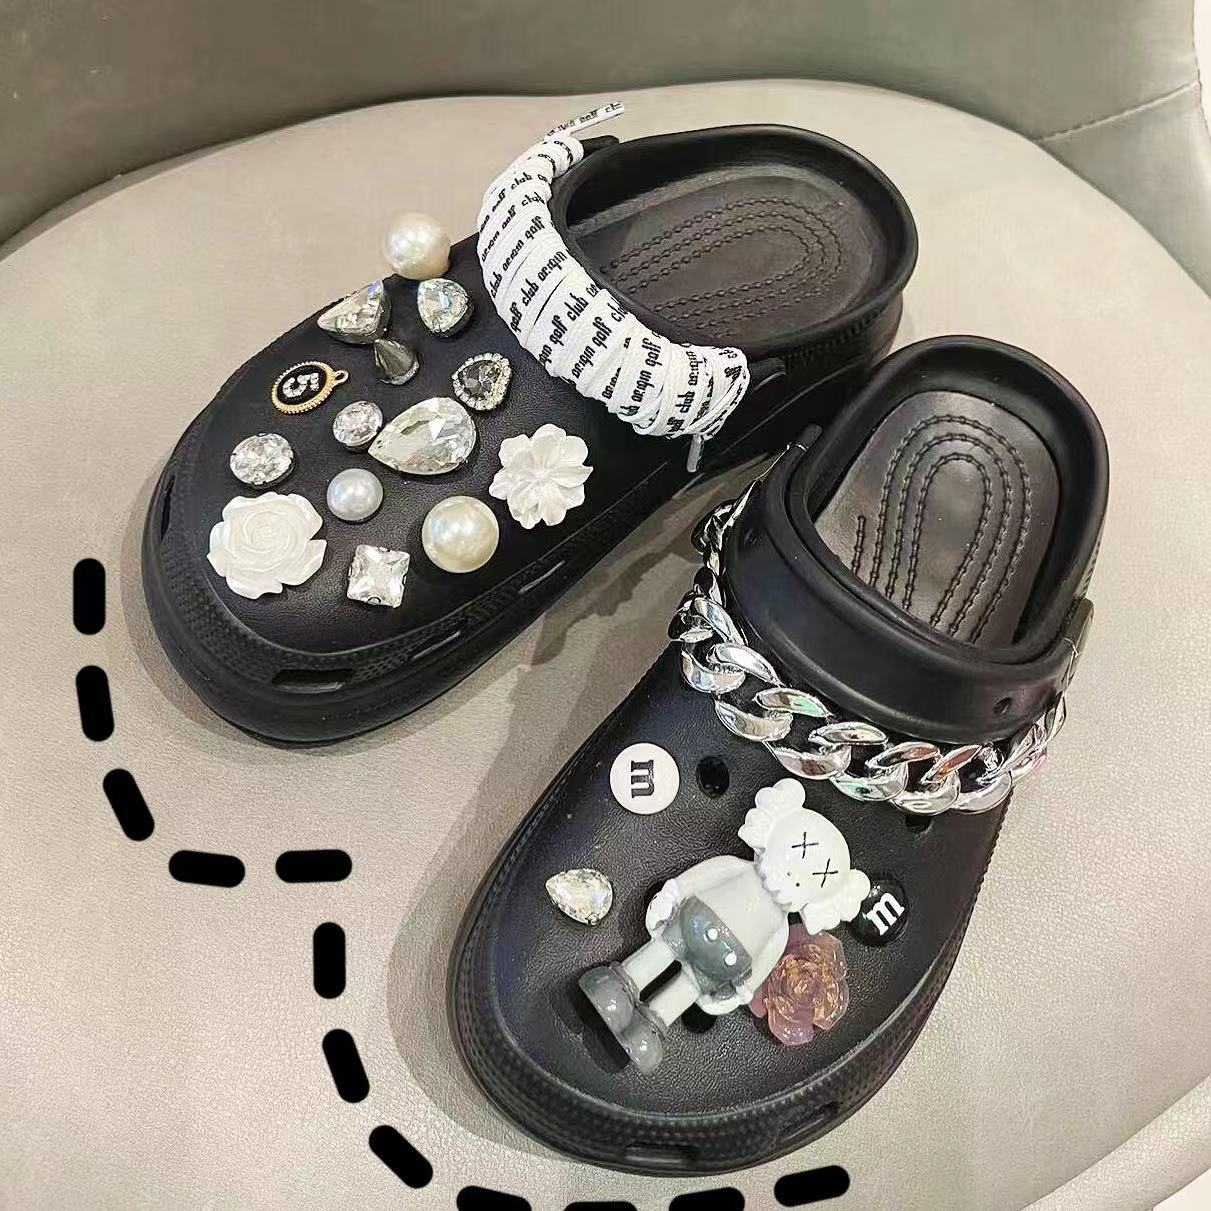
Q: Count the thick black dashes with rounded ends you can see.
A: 12